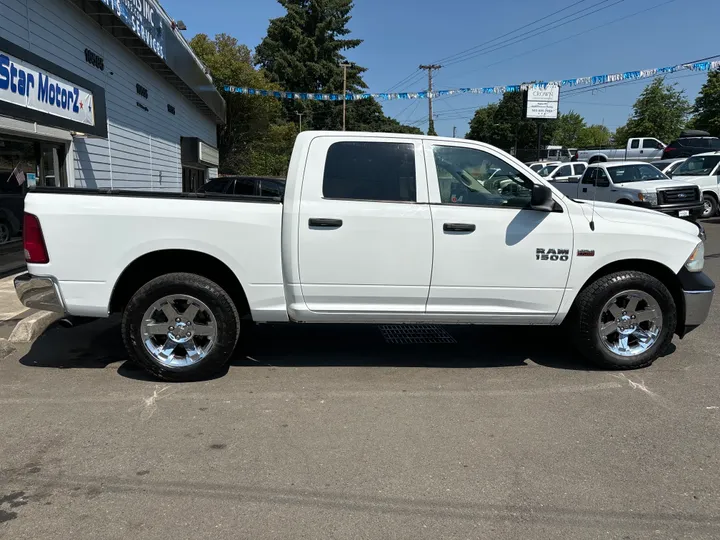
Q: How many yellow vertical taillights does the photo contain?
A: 0